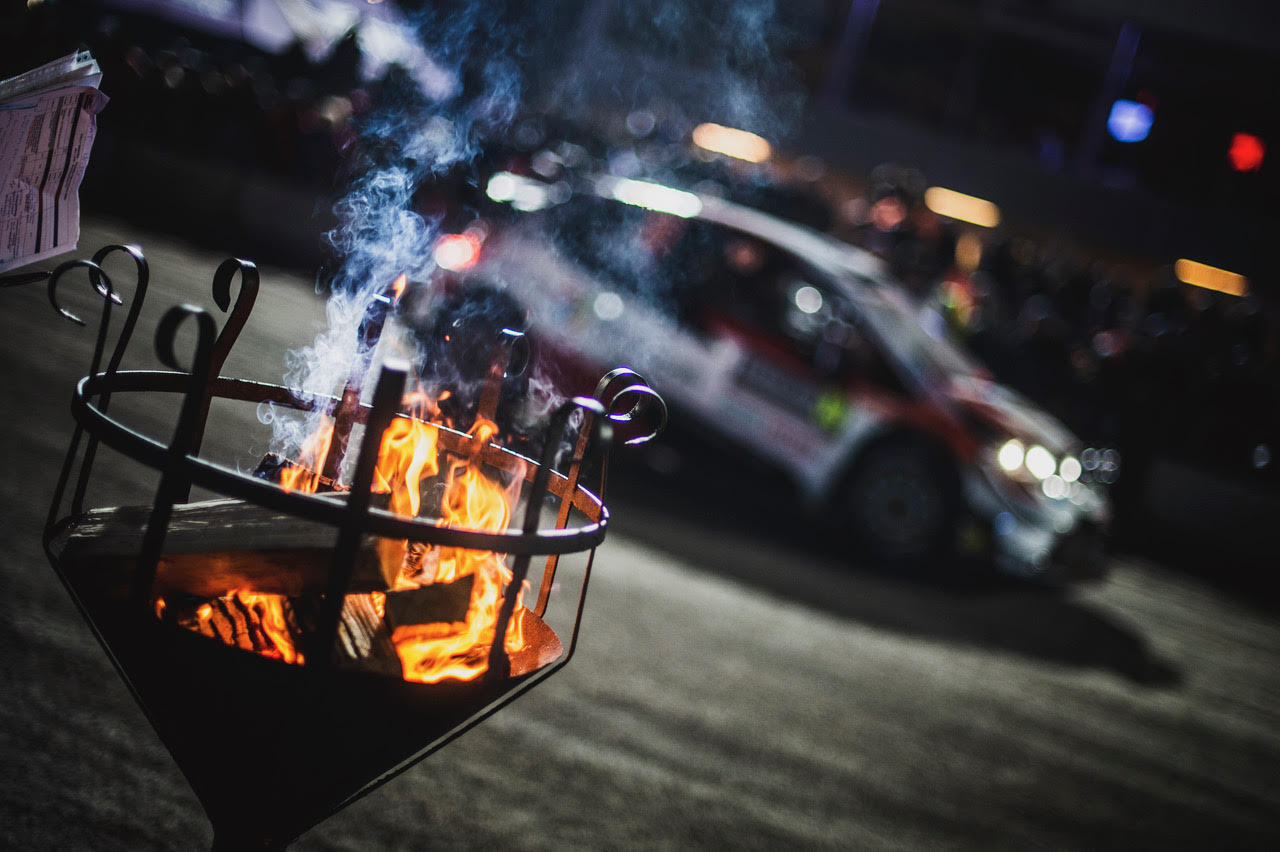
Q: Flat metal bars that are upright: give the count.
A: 10